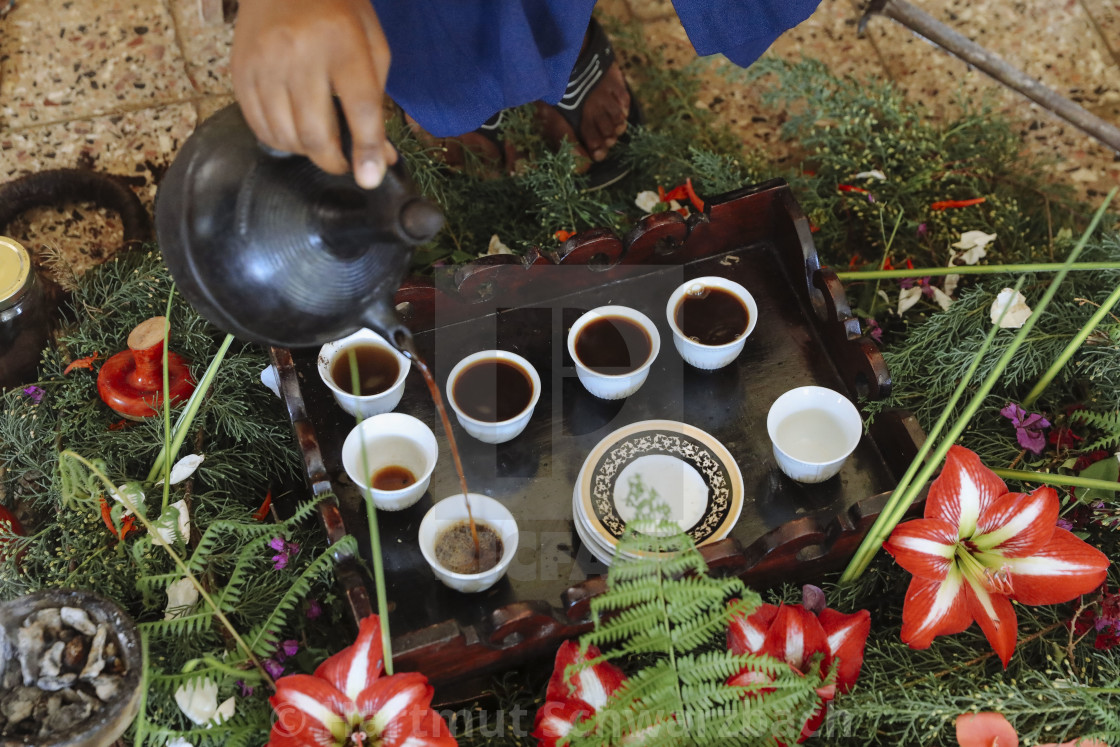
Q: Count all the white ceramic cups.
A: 7